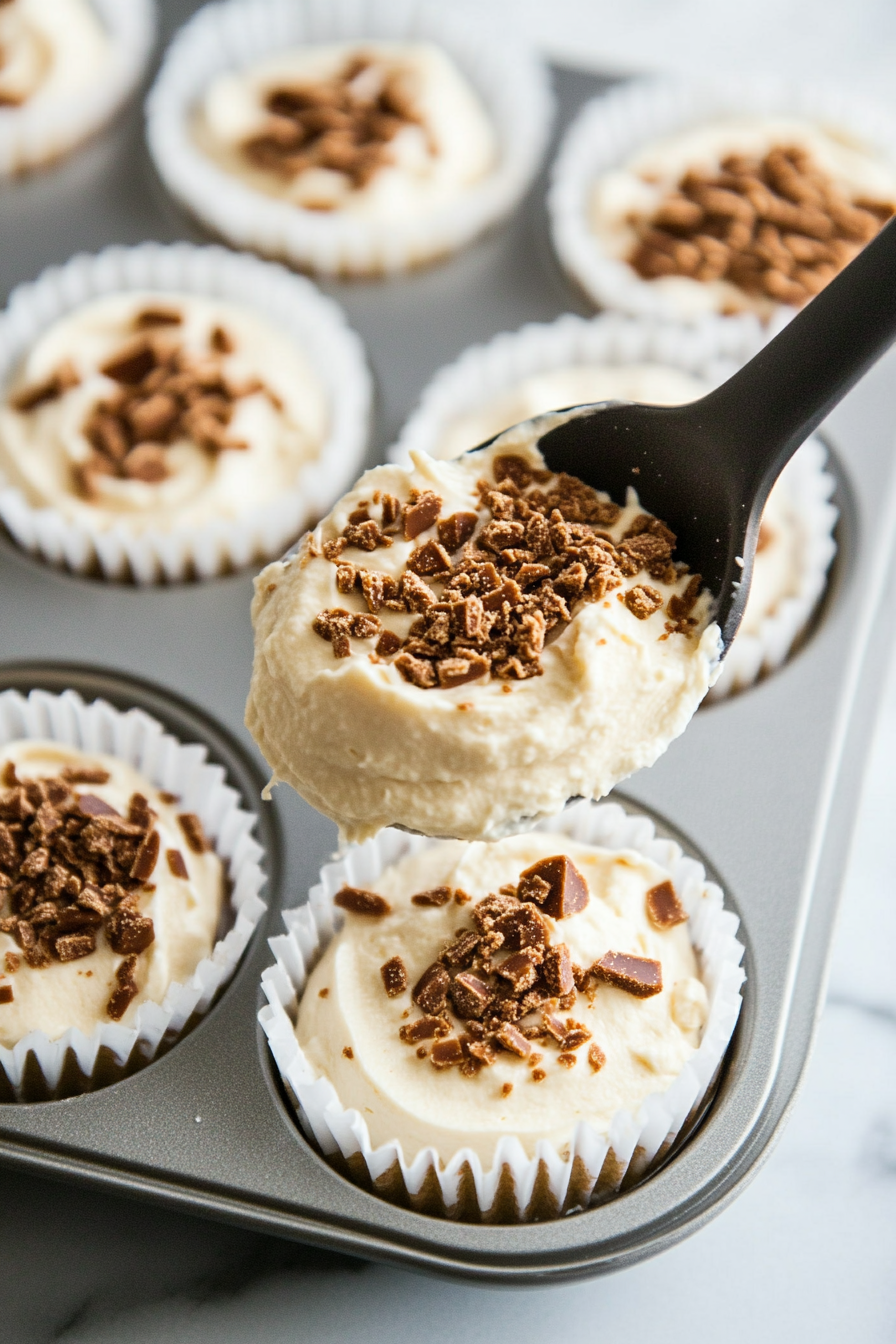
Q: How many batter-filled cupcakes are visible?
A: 7